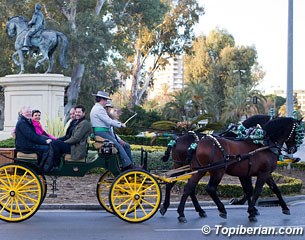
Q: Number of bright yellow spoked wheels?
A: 4